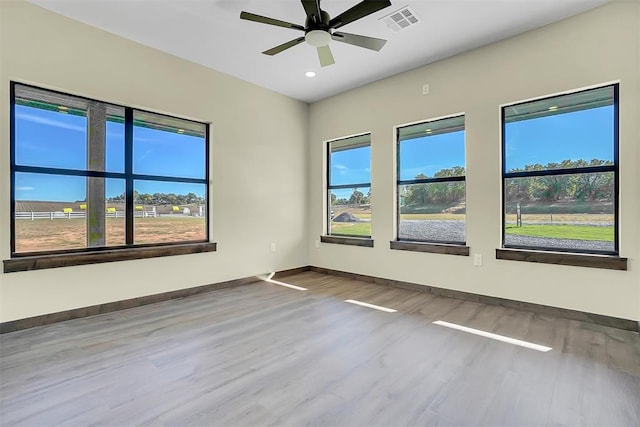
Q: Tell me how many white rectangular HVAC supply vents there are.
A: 1